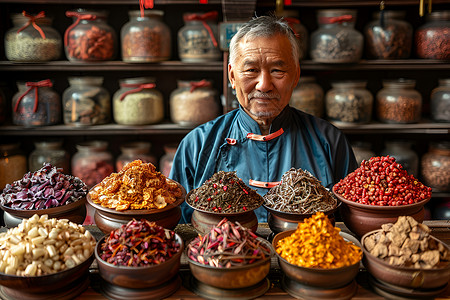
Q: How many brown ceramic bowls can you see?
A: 10